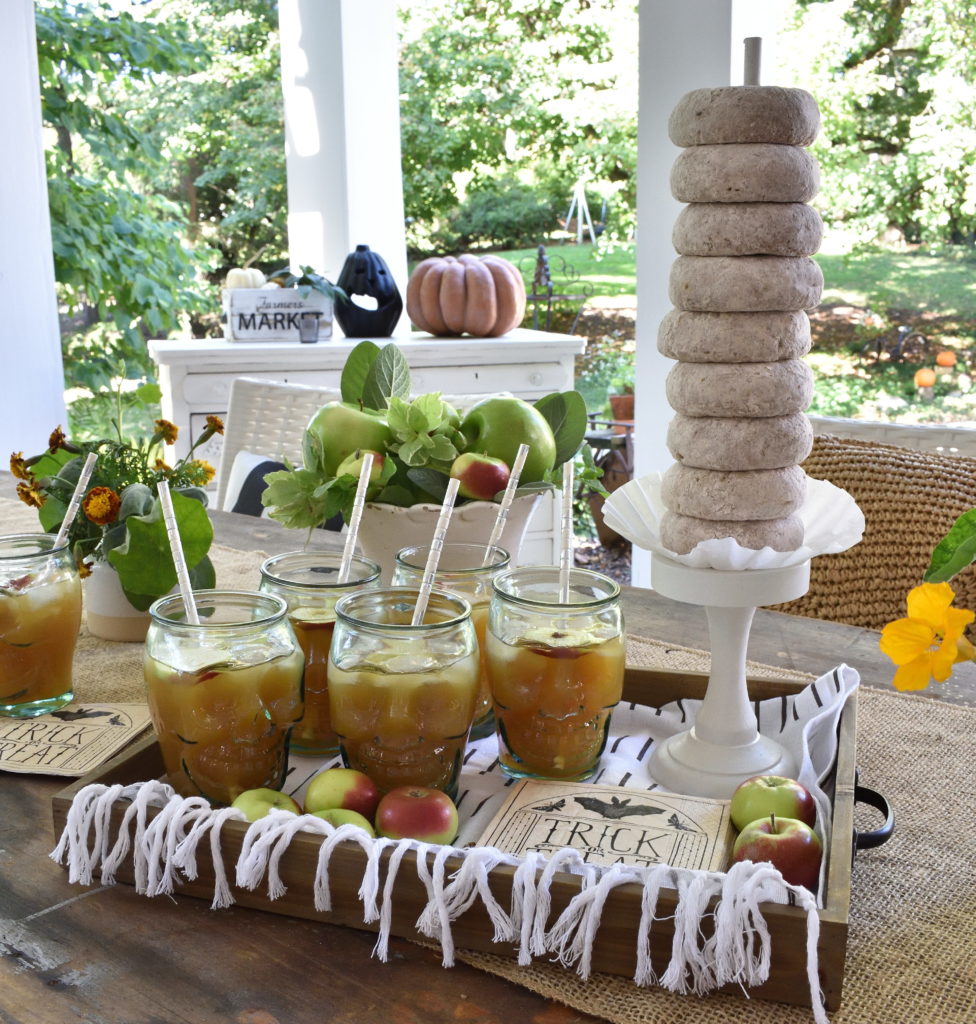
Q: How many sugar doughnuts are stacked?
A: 9